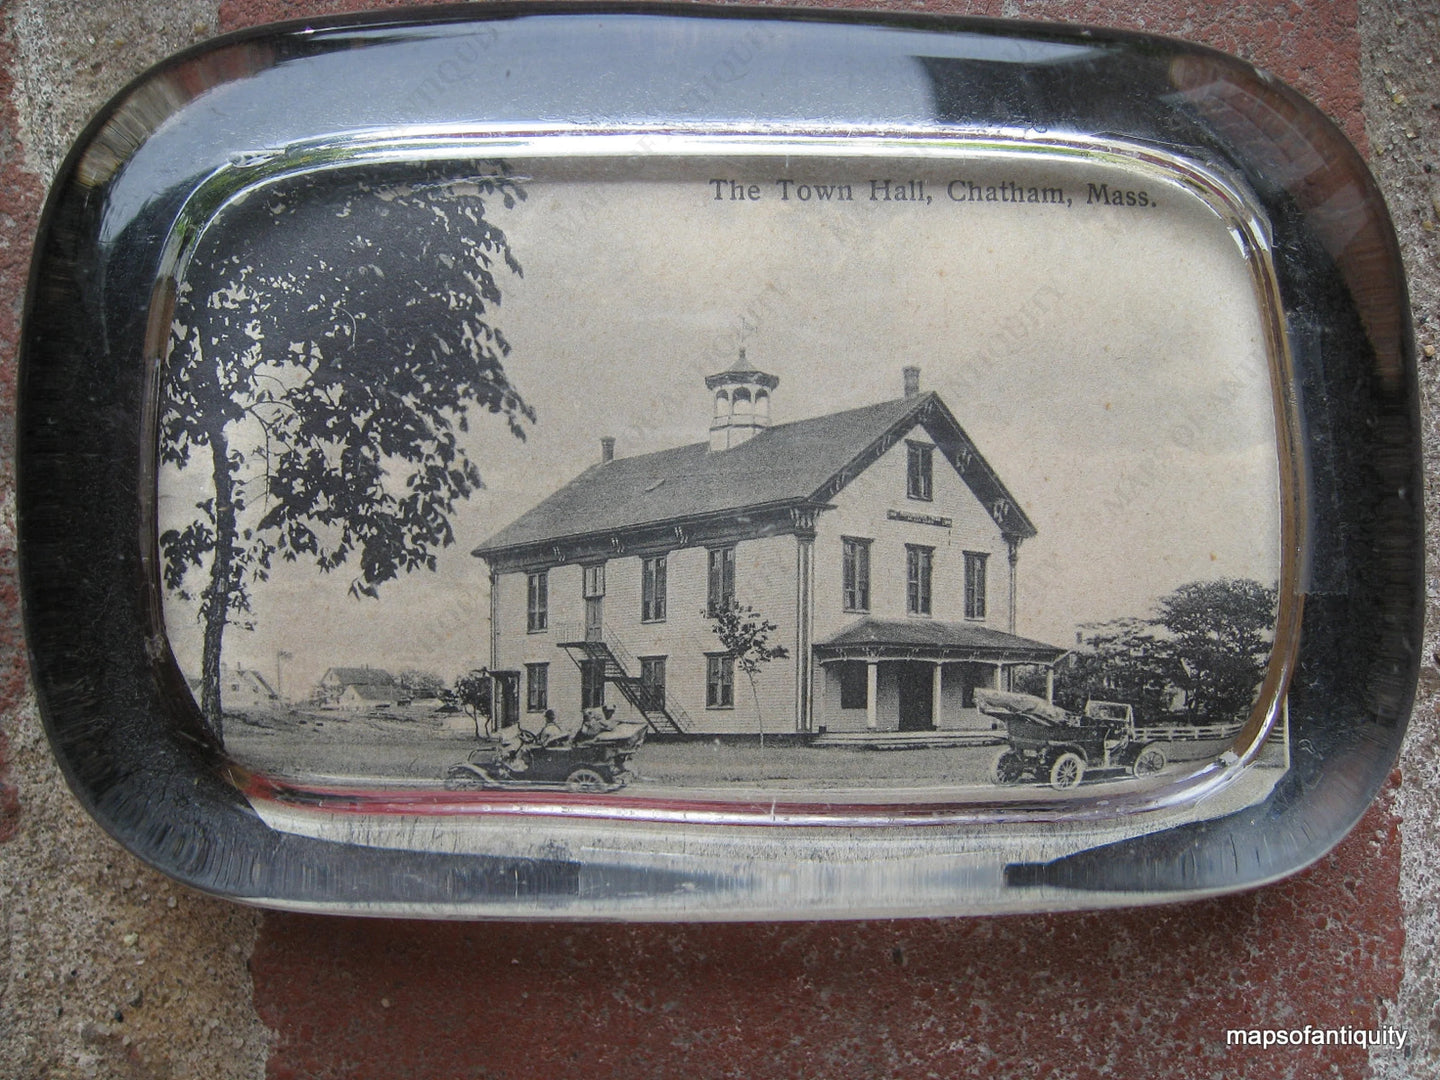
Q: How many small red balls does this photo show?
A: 0